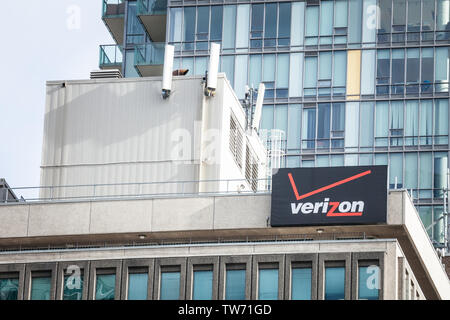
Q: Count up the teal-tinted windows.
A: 12